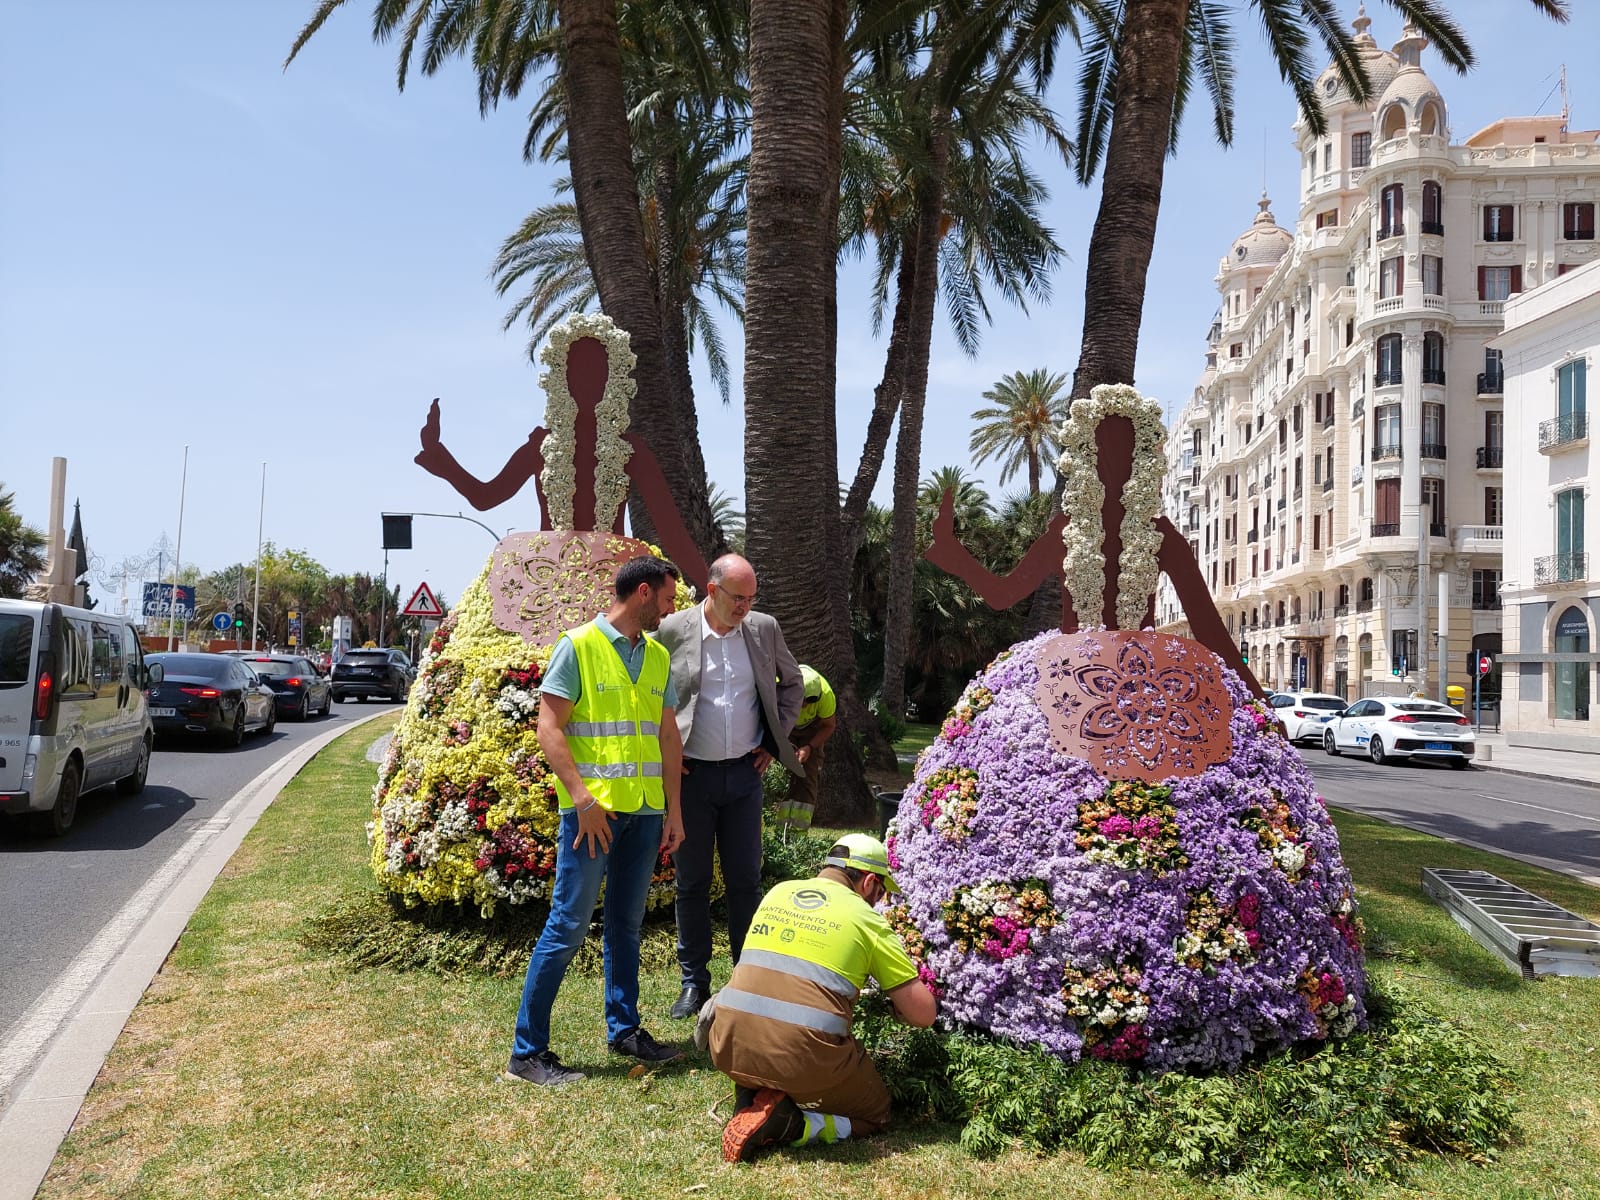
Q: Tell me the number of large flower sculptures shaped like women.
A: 2